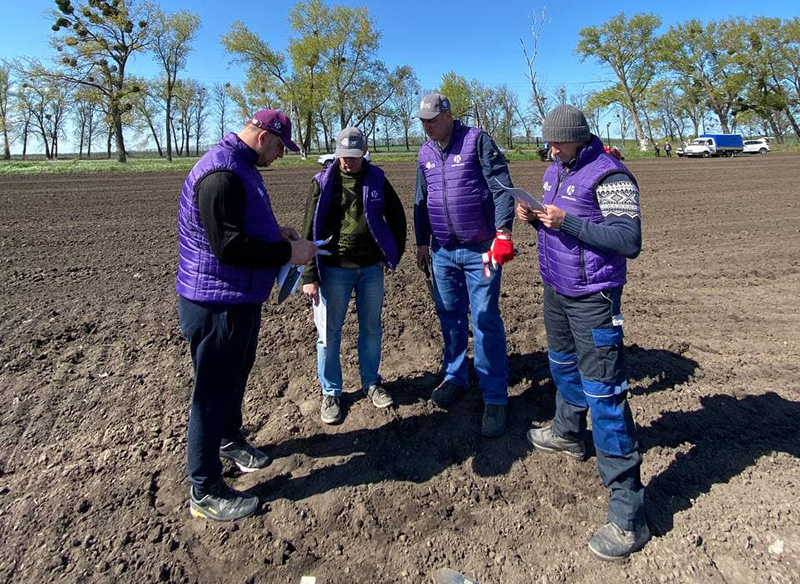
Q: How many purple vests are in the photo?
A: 4